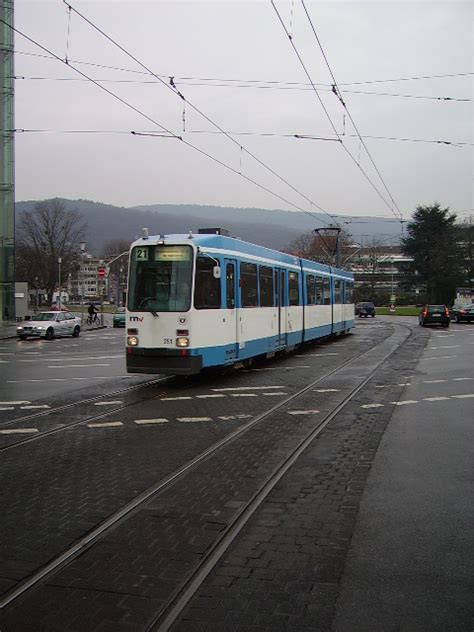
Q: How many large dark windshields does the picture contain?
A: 1